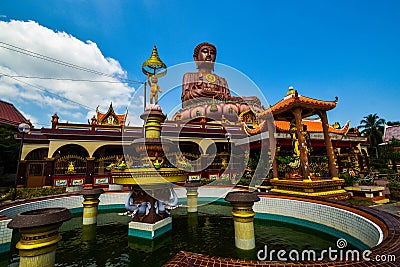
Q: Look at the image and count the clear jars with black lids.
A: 0